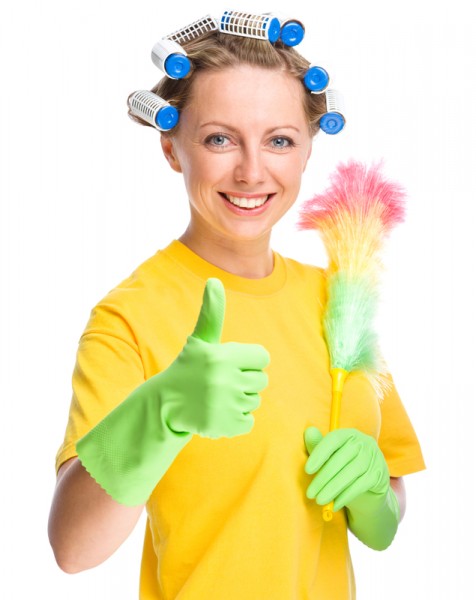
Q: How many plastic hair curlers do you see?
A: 7